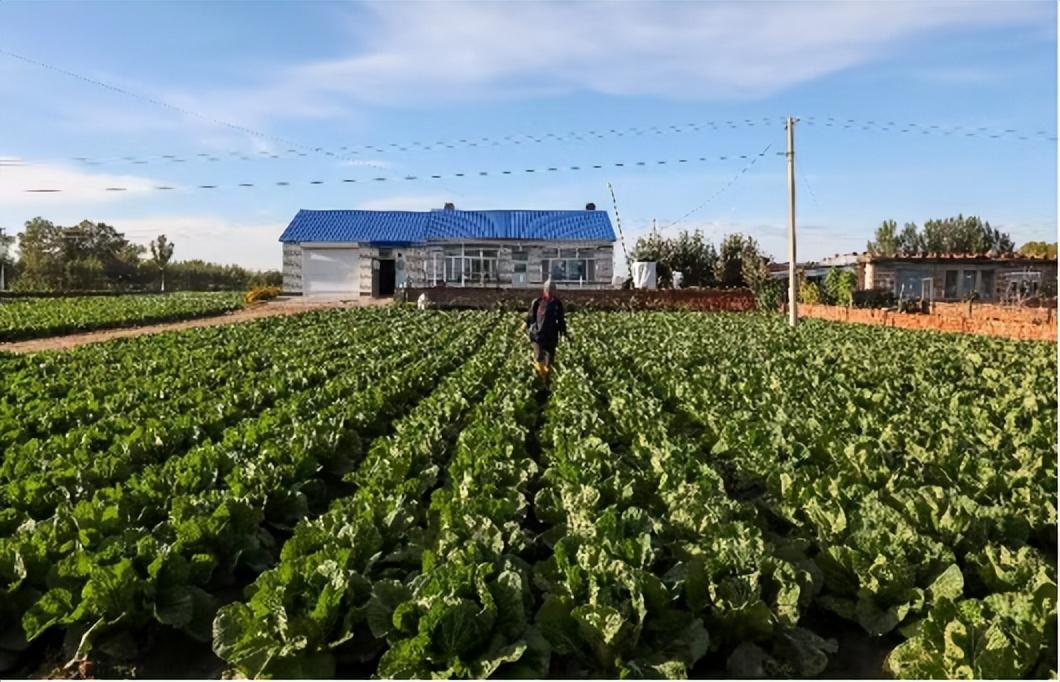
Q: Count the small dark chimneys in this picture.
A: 2